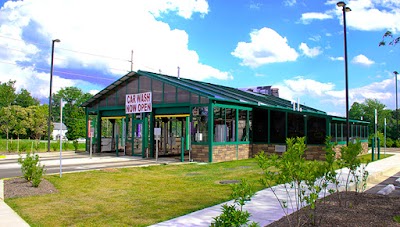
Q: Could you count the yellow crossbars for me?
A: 2